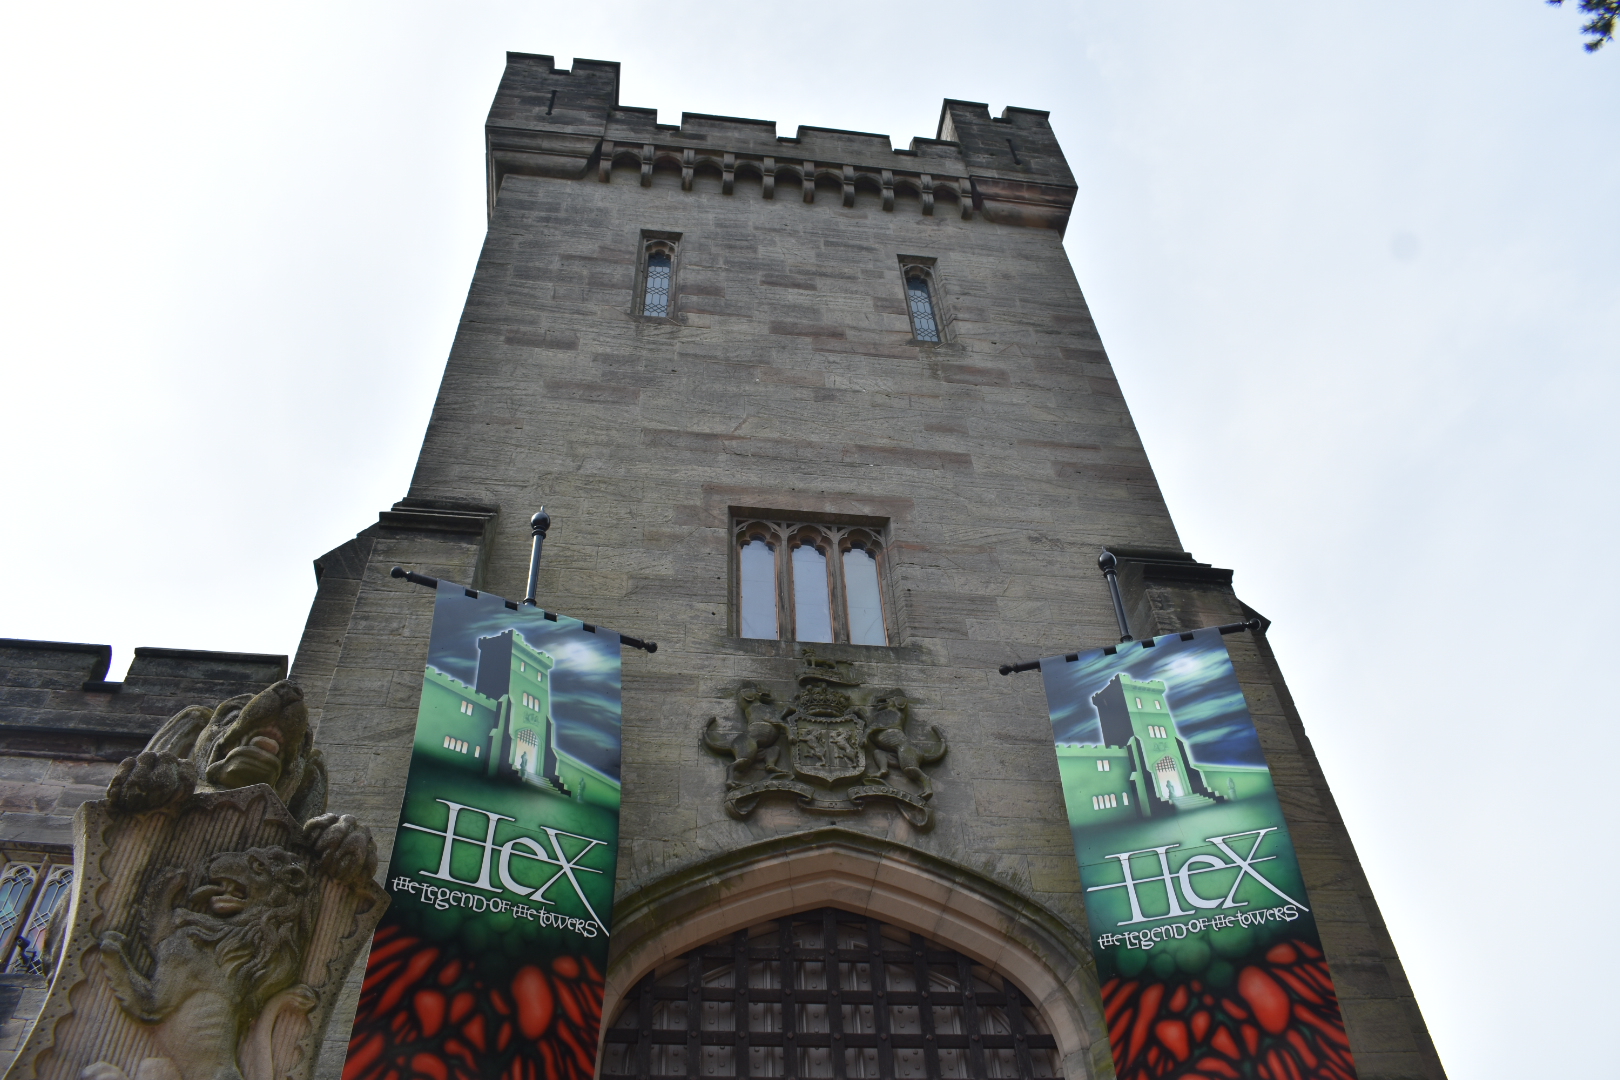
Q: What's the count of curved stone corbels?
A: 10